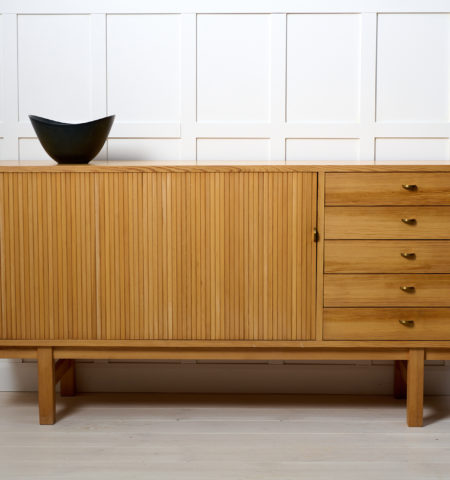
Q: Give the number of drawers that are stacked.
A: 5